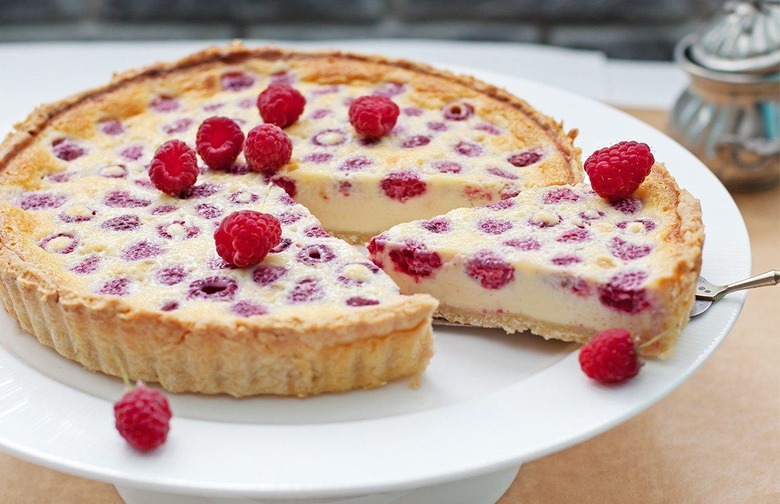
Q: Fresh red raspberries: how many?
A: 9